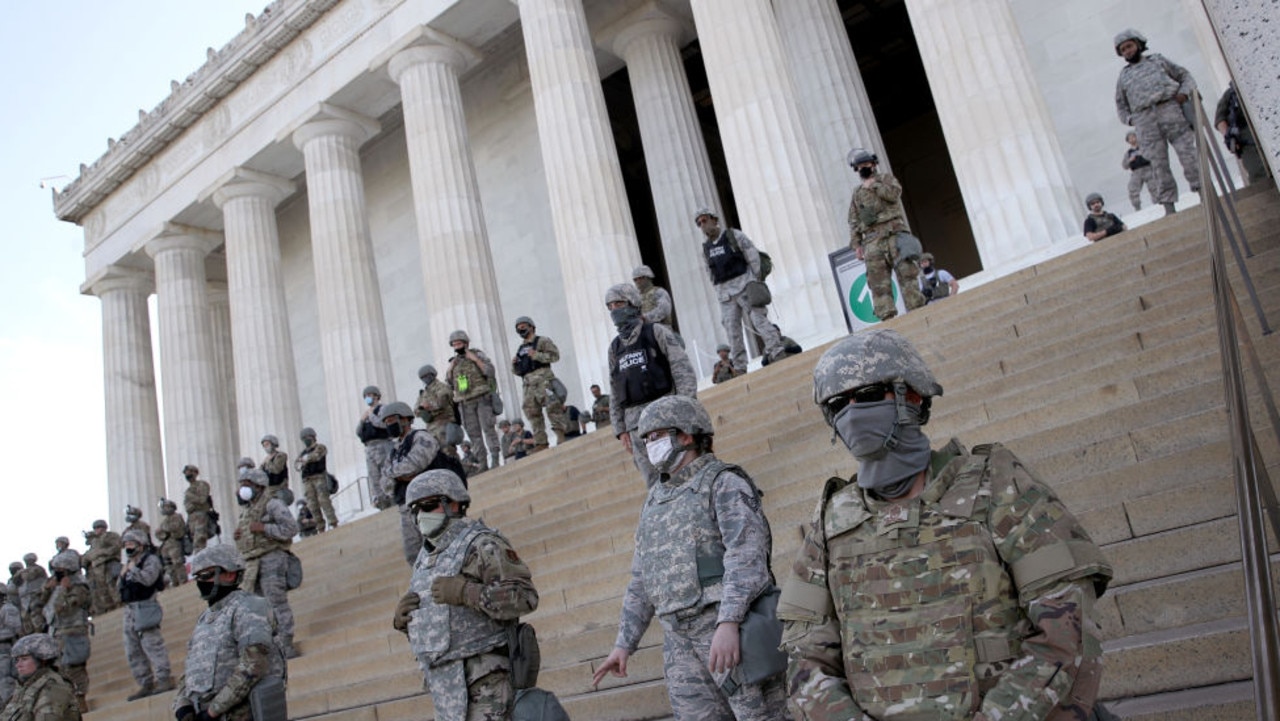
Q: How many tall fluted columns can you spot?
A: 11